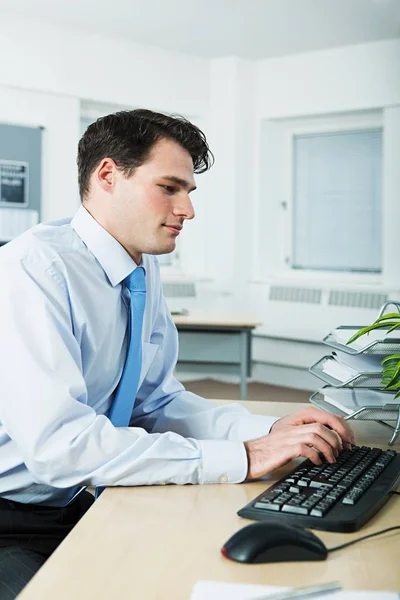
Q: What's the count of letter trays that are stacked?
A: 3